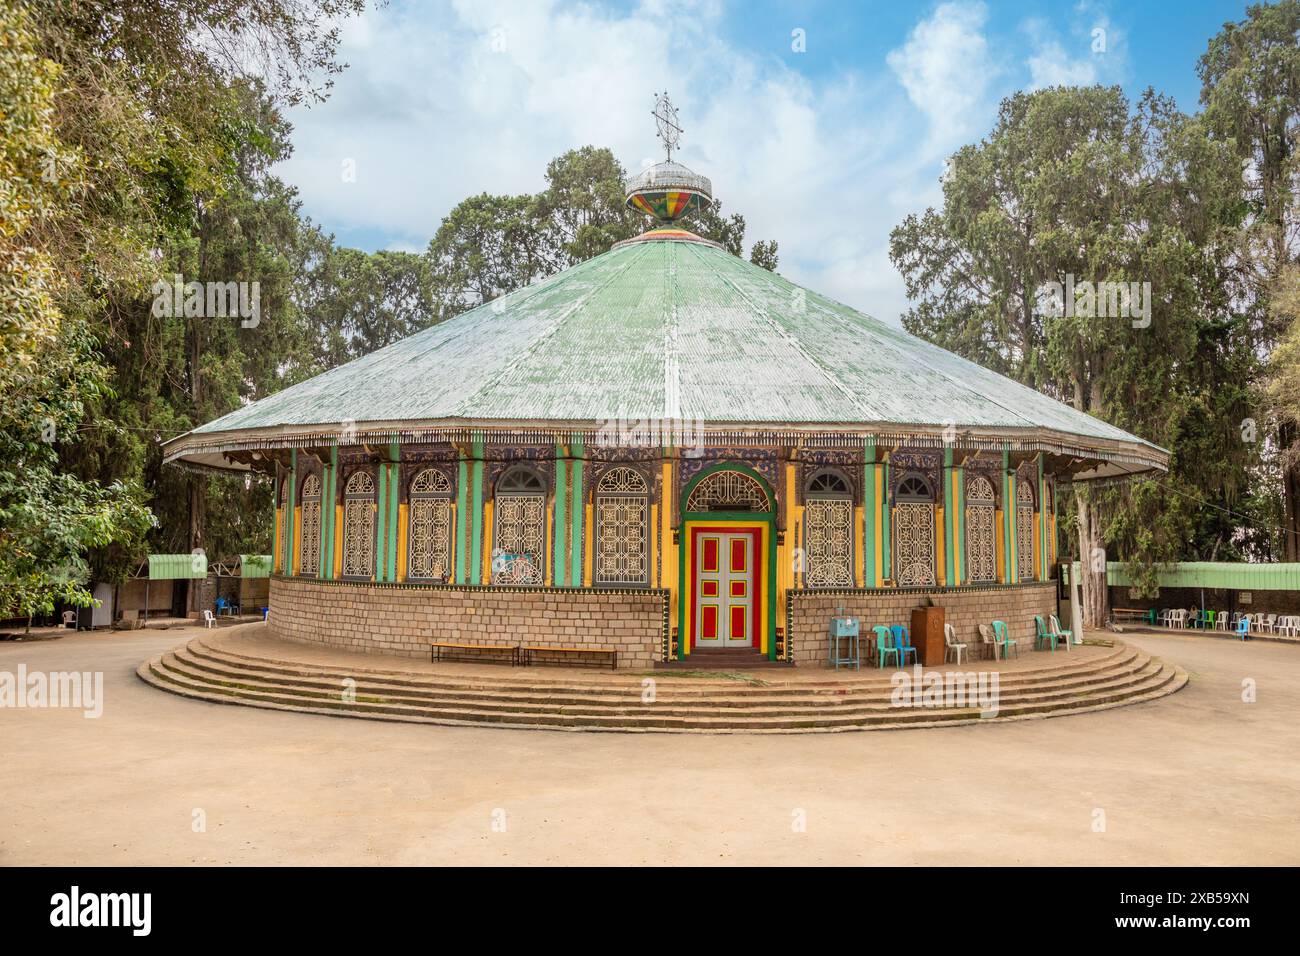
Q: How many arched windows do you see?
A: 11